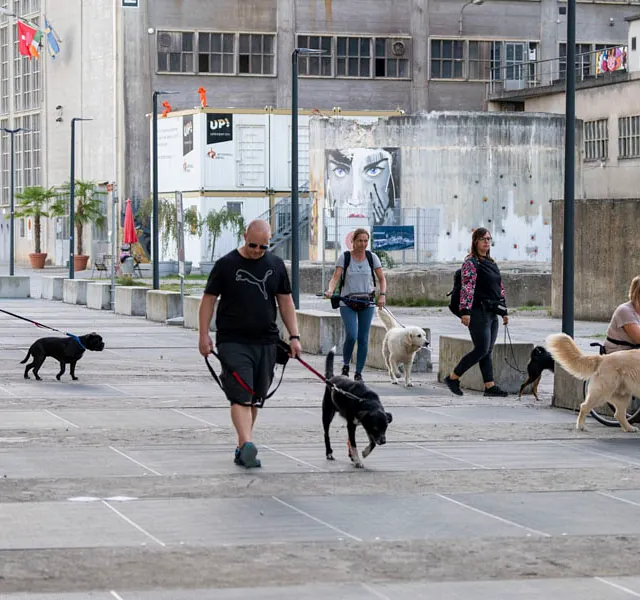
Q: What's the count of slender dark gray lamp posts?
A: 5